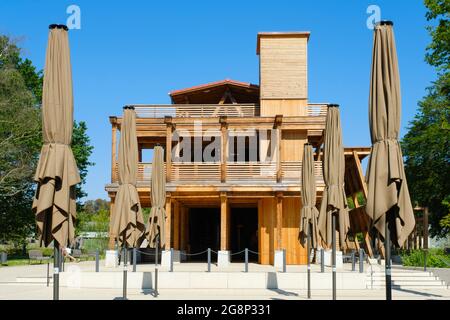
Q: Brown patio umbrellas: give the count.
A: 6